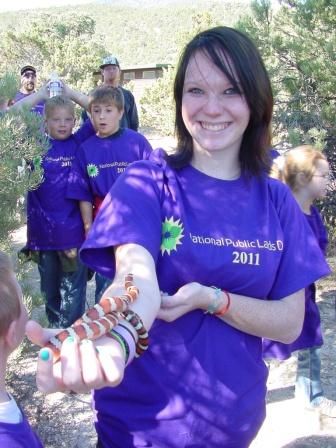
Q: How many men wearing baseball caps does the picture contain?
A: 2